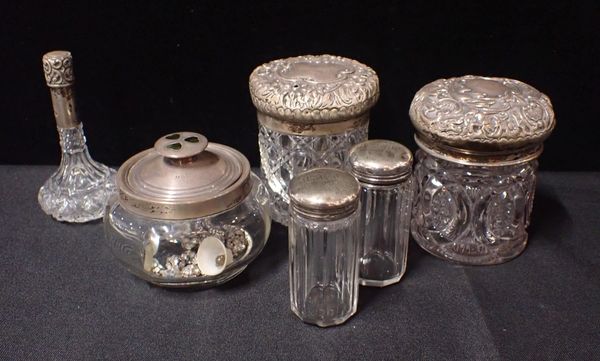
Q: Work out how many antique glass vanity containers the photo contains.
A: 6